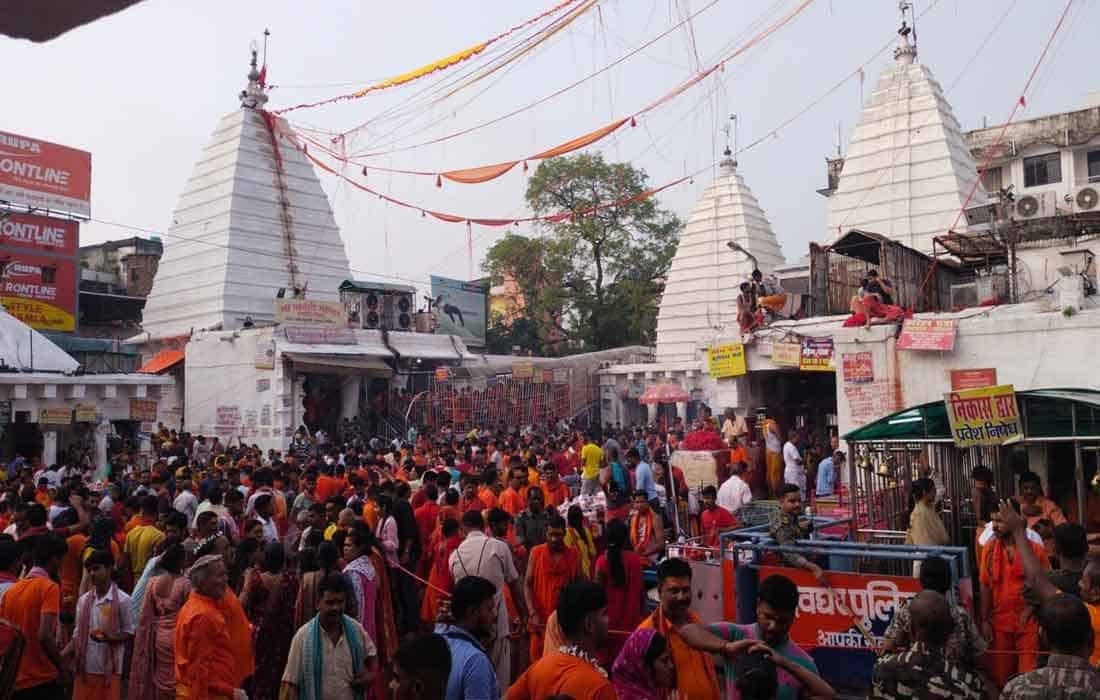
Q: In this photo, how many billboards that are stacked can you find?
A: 3